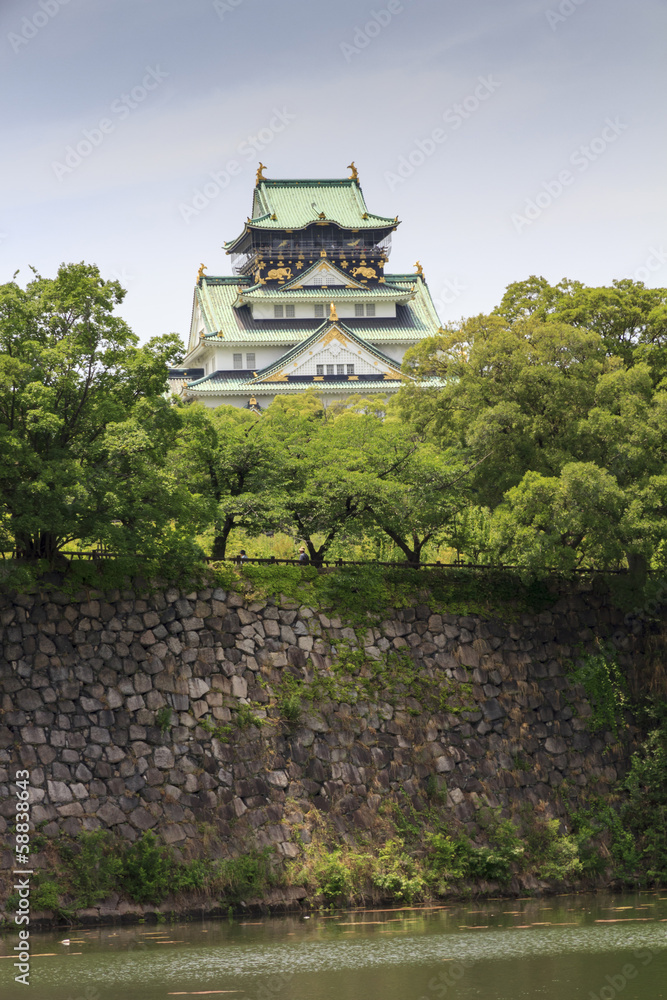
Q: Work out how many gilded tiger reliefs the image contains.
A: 2